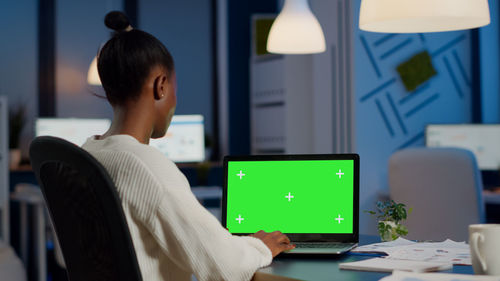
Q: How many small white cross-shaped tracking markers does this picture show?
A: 5